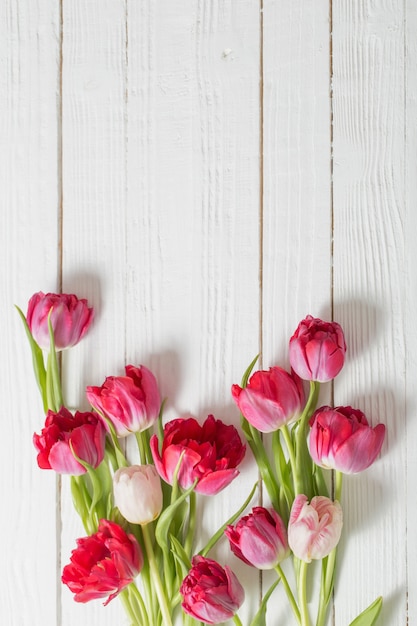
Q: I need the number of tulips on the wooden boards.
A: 12